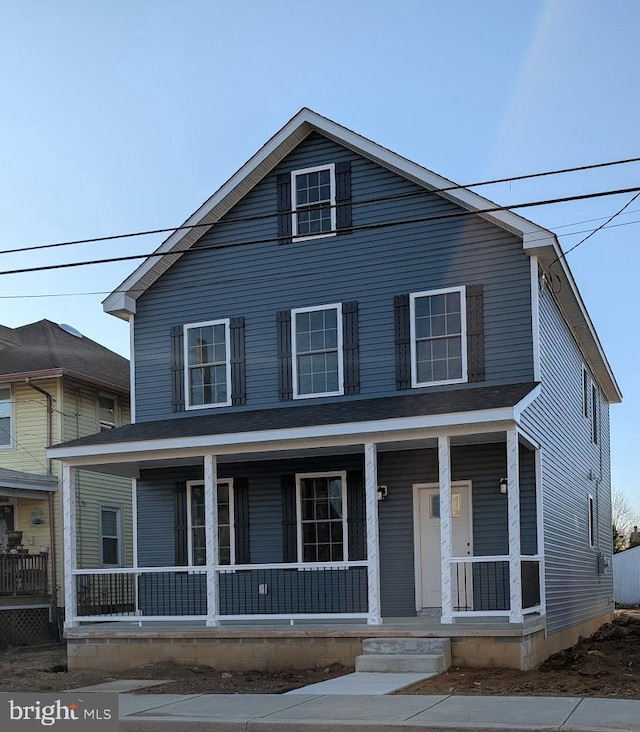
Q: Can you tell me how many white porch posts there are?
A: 5